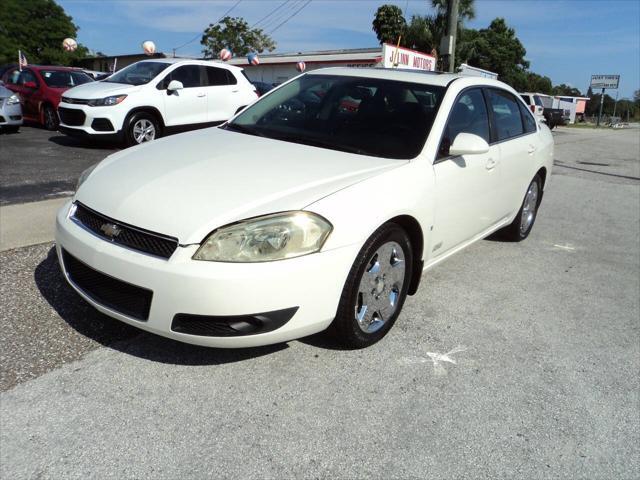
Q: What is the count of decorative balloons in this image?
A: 5